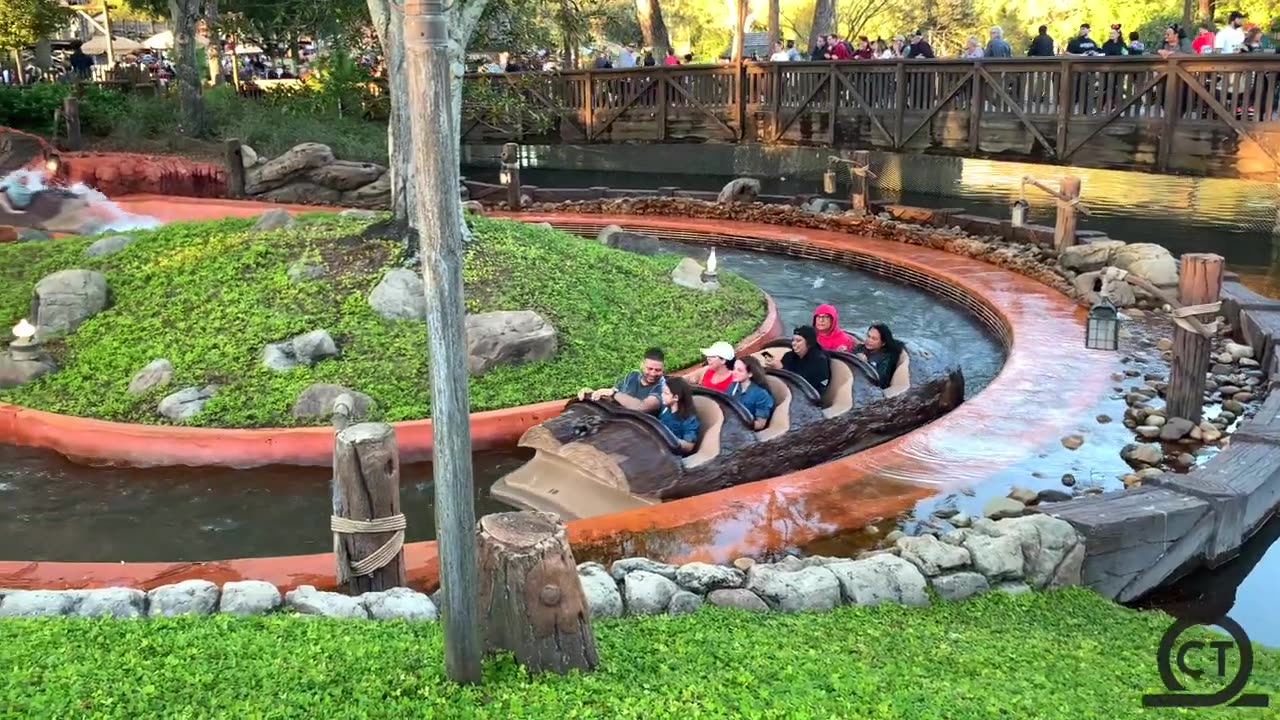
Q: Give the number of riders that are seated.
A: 7